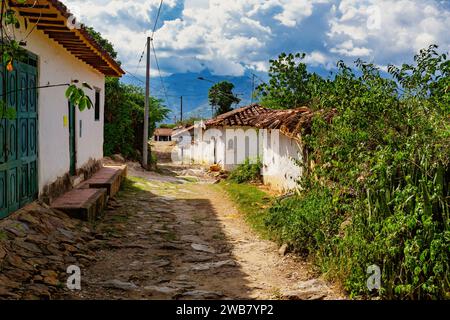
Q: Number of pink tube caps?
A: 0